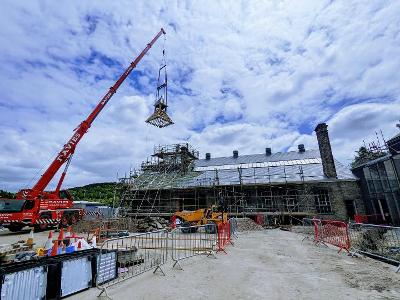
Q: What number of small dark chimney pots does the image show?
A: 4